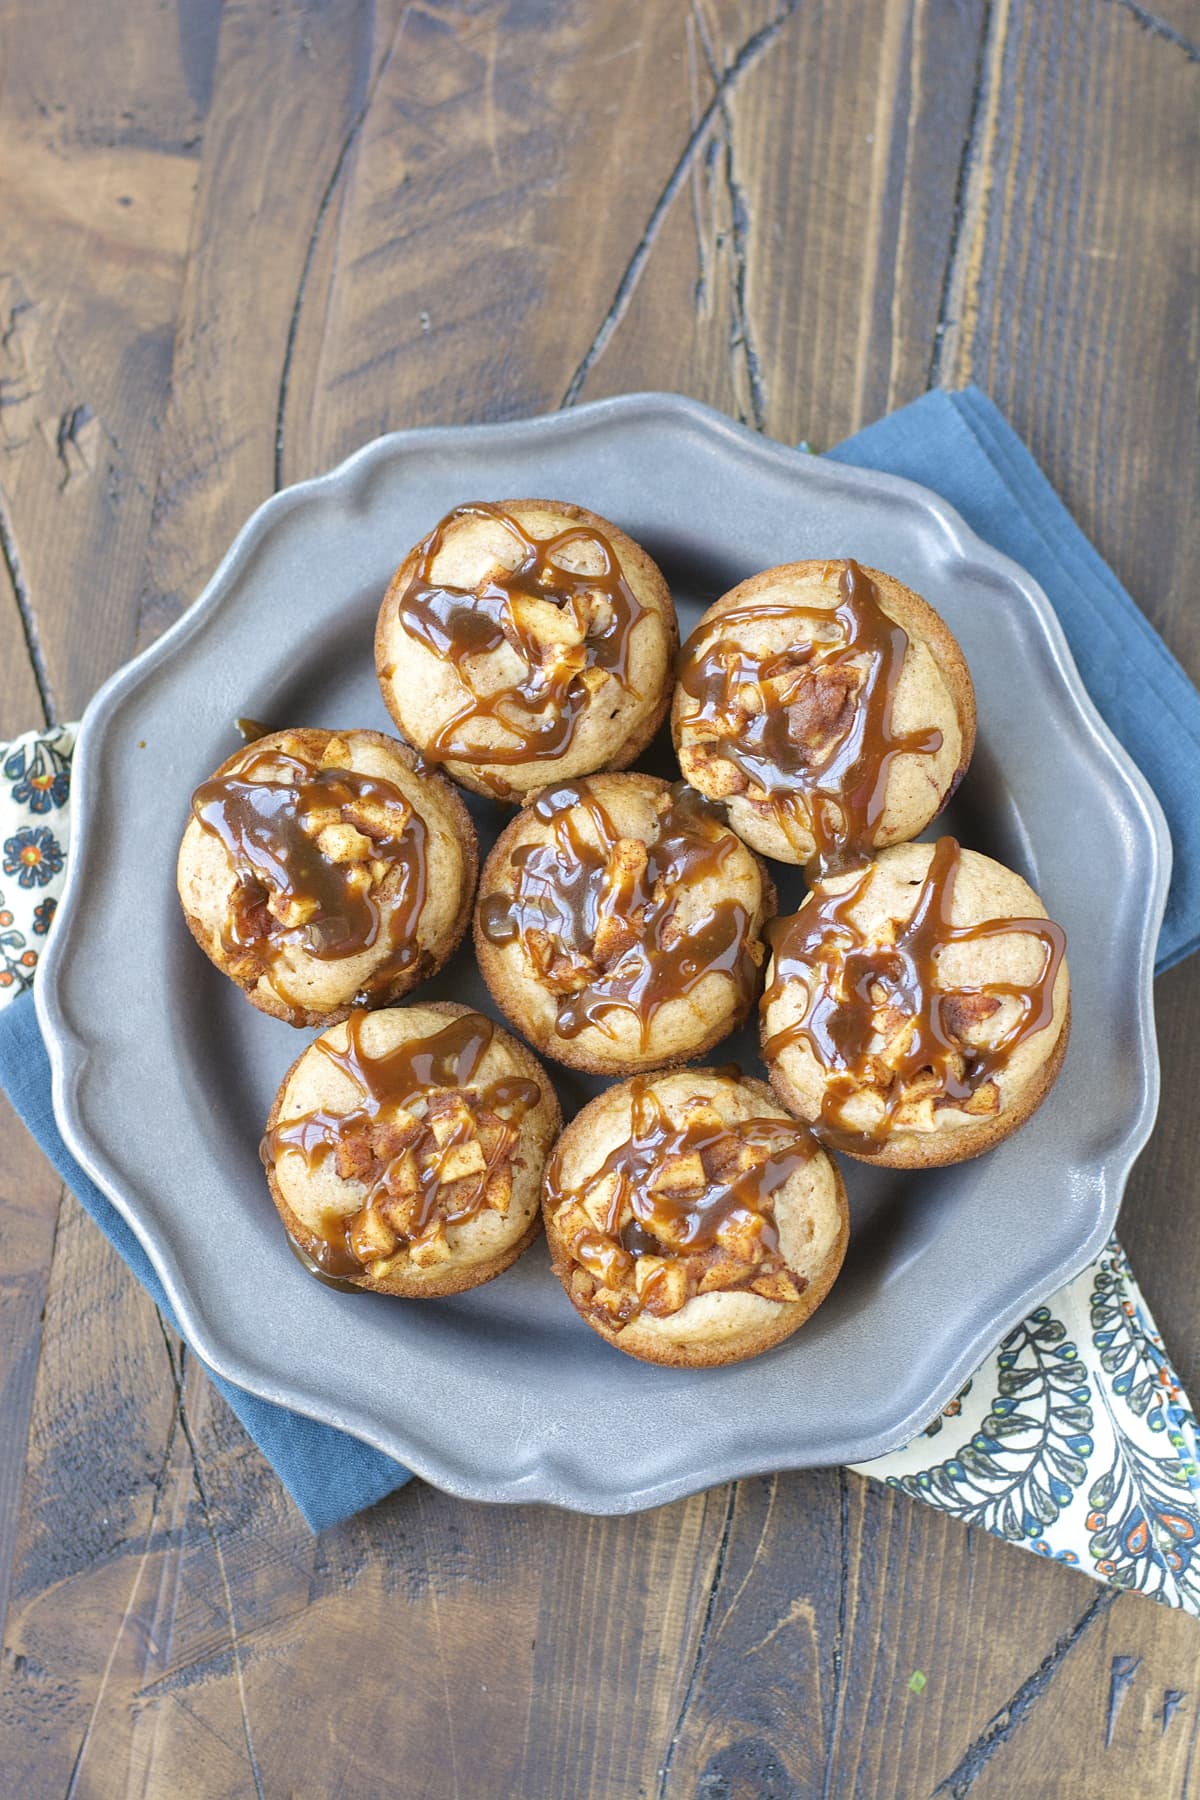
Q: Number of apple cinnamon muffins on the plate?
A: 7